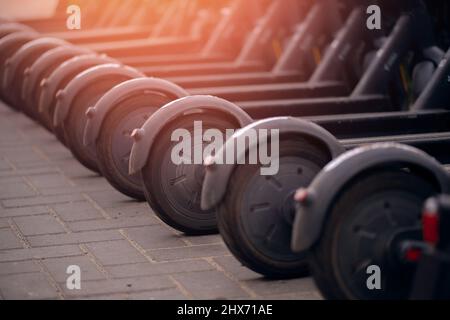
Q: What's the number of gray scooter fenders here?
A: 10